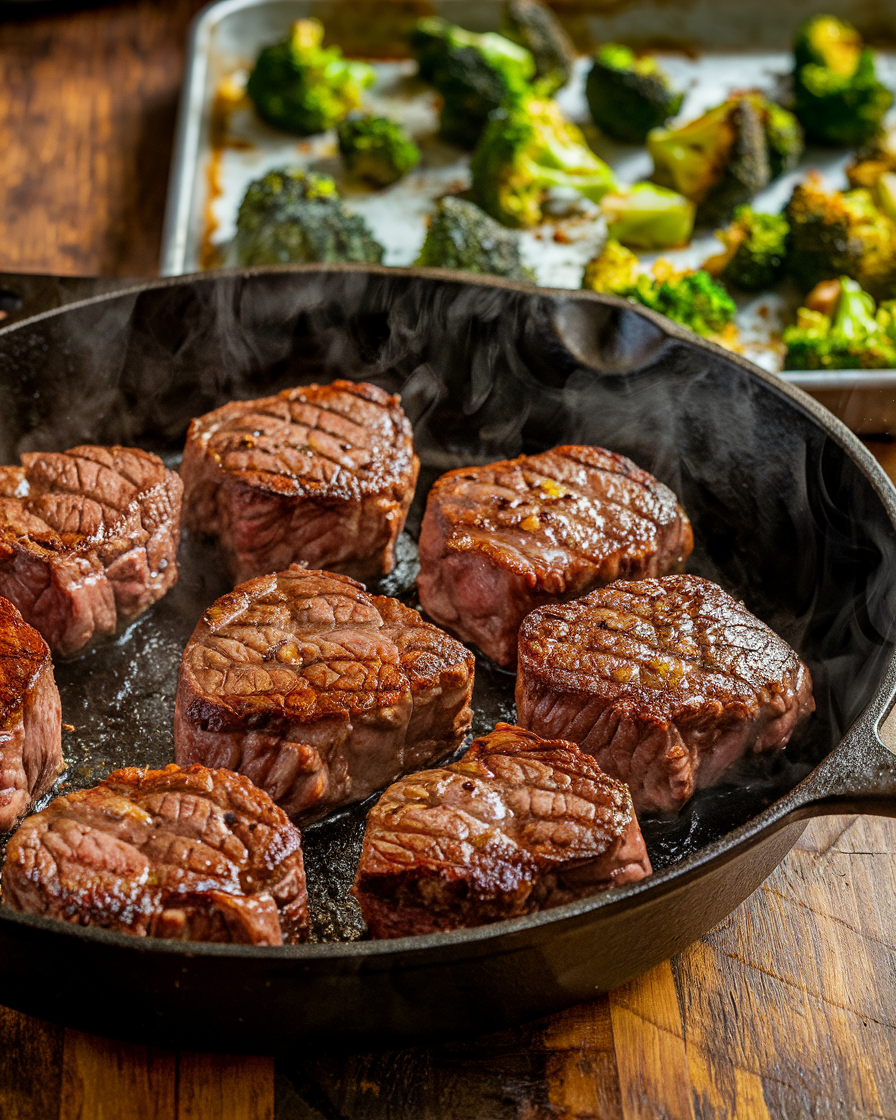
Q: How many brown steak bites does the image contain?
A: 8